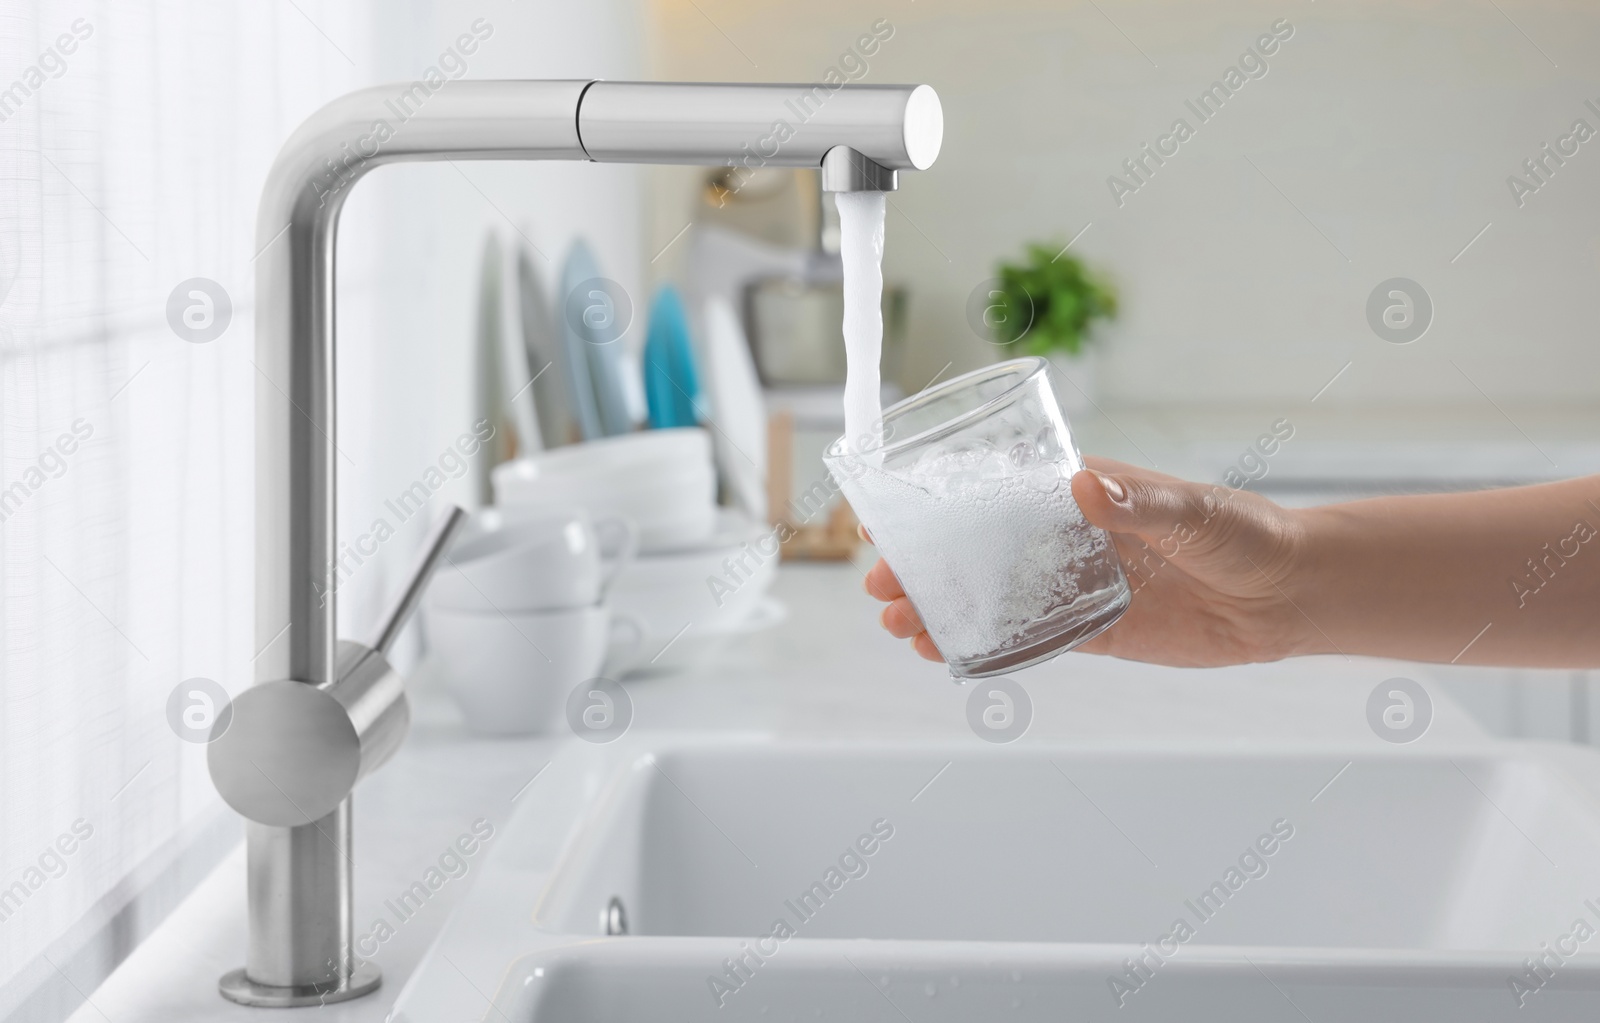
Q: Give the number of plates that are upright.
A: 5